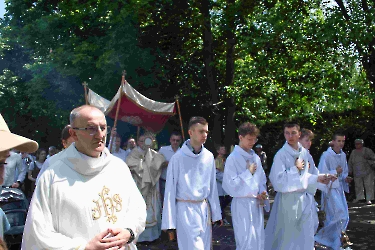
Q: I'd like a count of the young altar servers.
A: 5